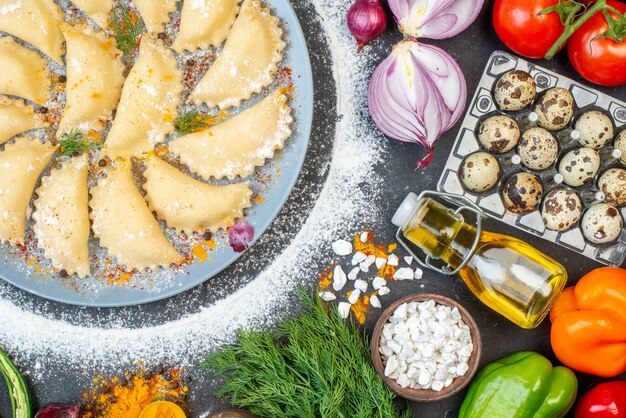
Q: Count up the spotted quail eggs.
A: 12